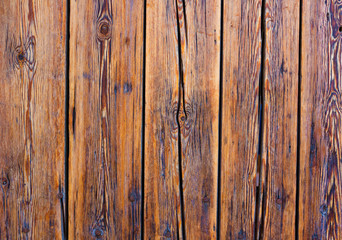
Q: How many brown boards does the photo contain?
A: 5